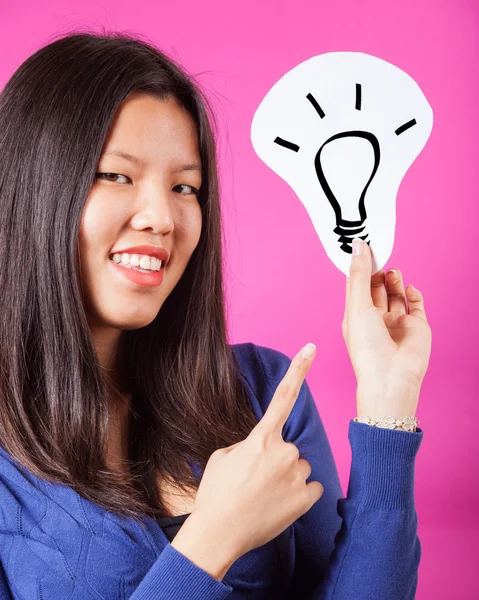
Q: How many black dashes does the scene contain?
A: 4